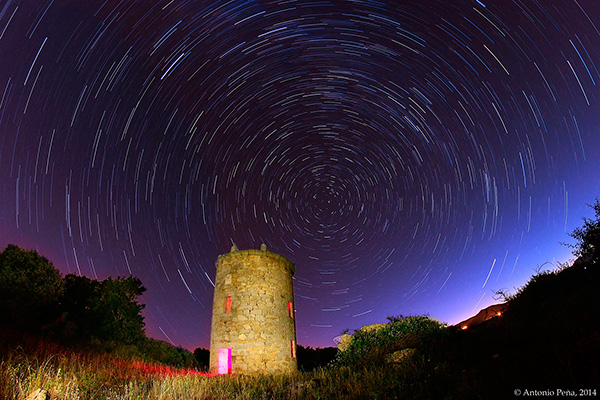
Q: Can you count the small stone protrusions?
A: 2